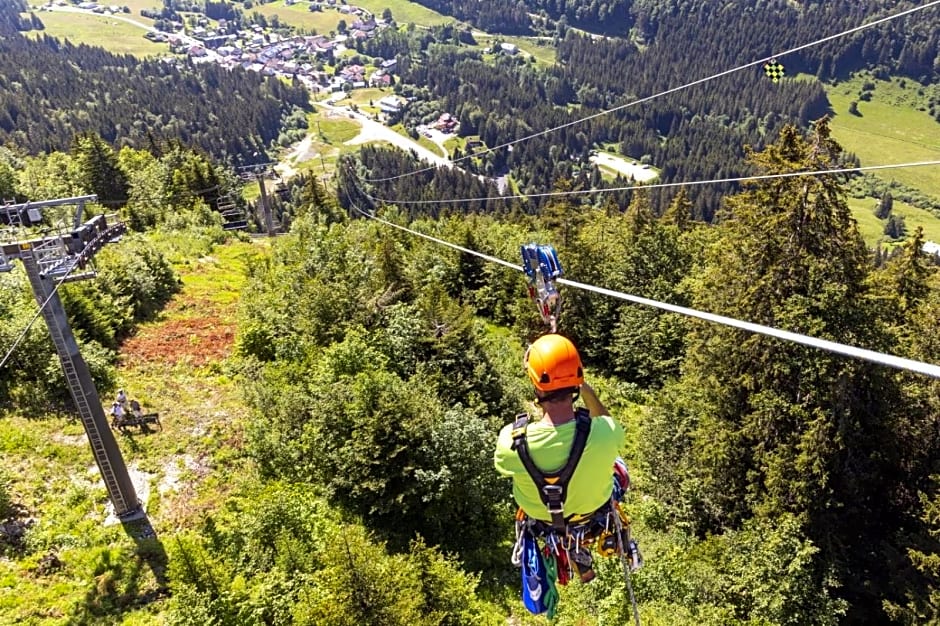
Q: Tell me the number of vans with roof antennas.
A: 0